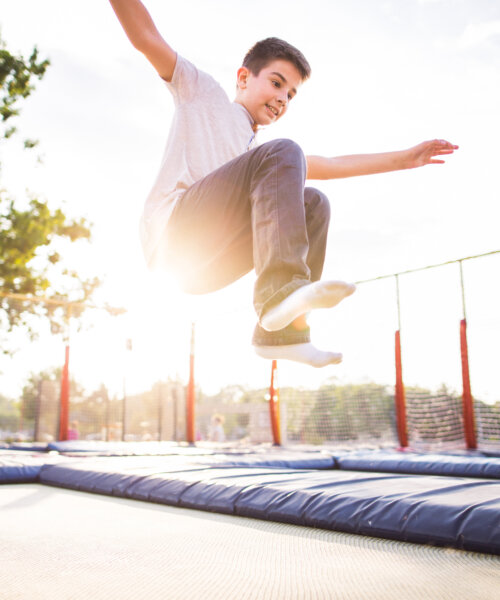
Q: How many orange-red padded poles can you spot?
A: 5